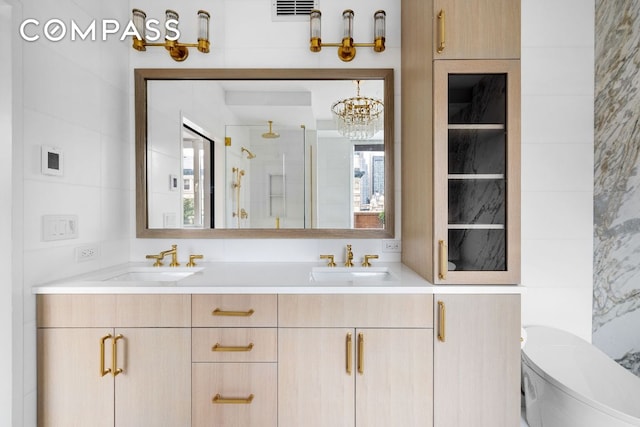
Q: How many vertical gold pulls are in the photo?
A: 7